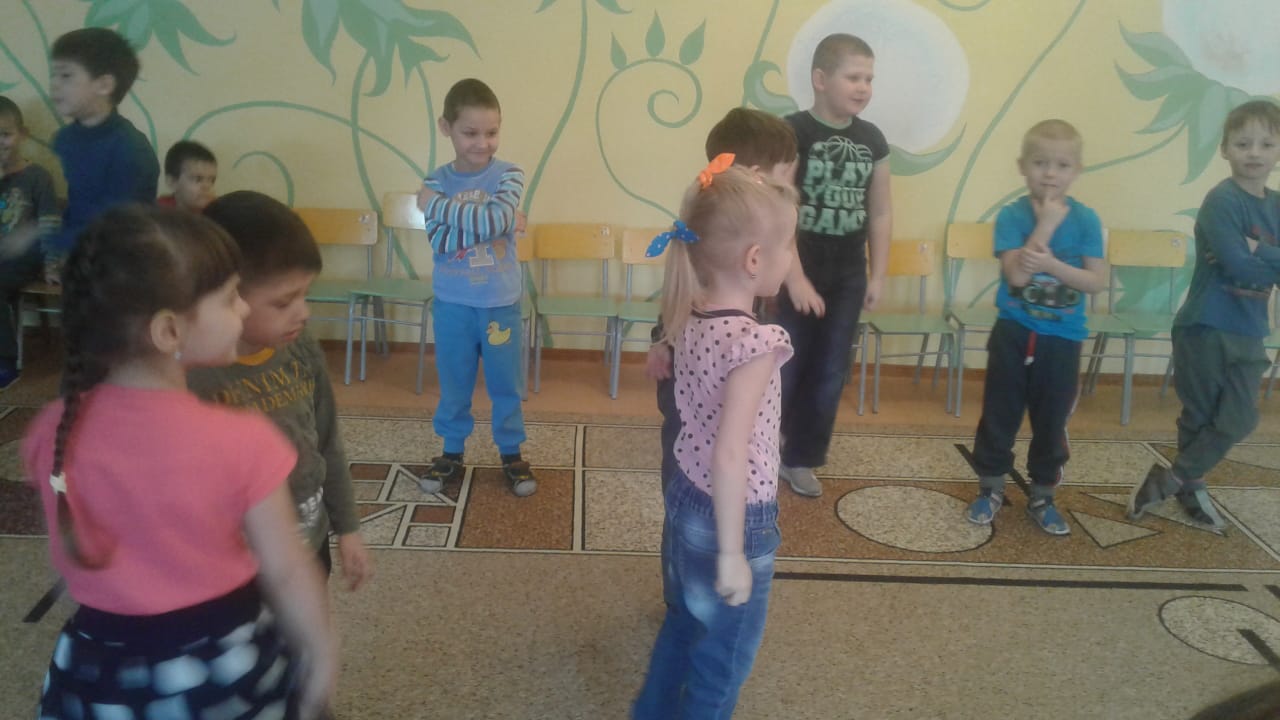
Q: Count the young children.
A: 11